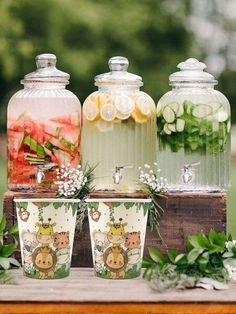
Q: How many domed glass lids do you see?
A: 3